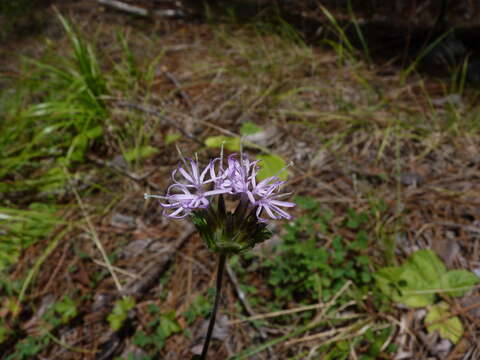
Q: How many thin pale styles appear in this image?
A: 7